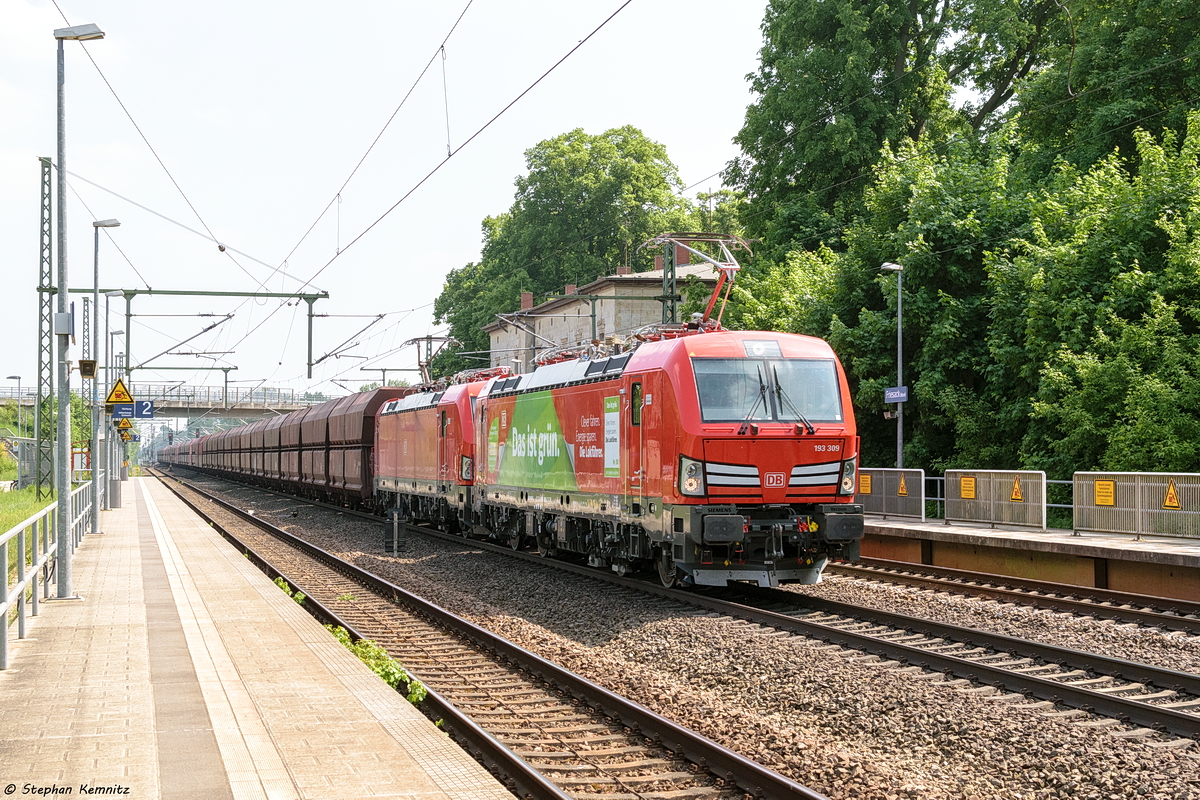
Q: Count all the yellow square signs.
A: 3